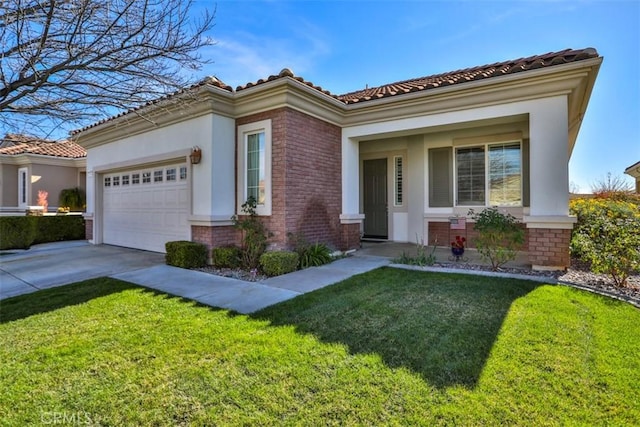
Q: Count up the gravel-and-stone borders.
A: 2